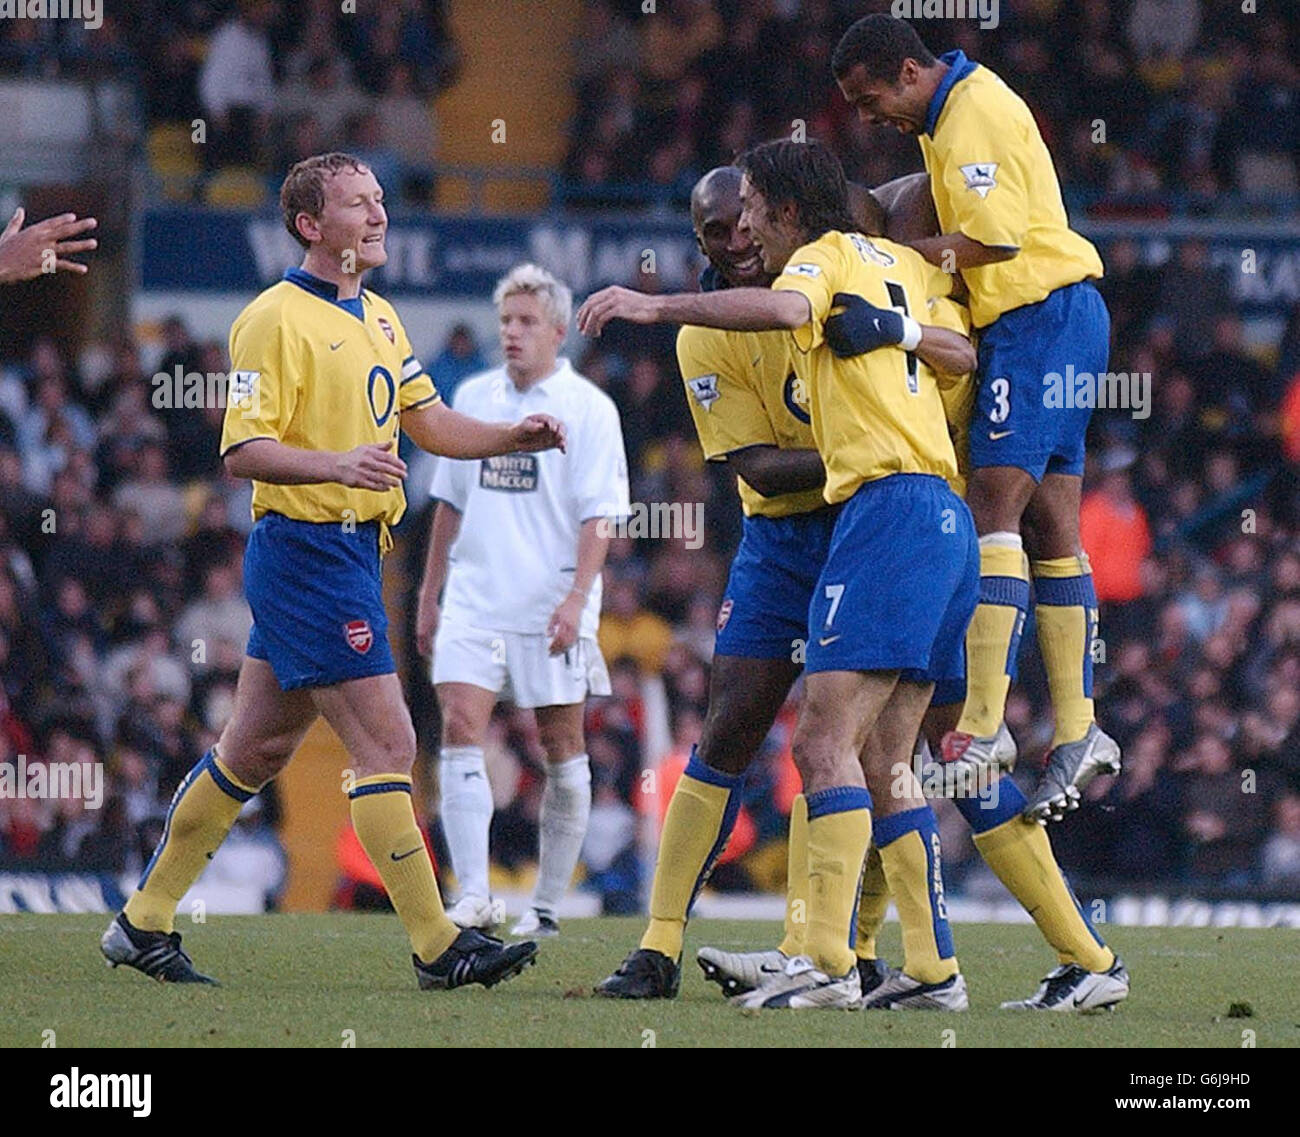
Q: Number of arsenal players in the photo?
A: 5